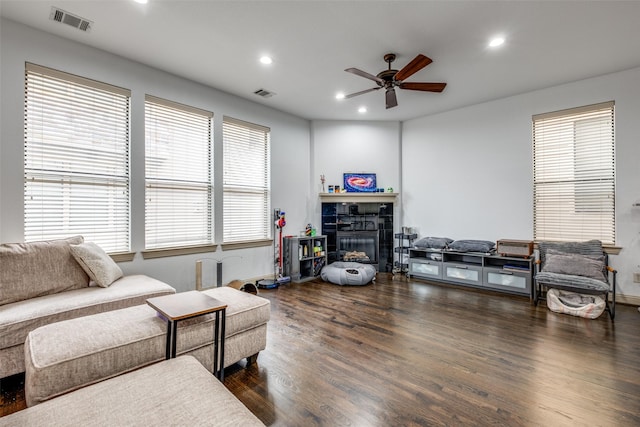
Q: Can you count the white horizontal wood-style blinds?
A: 4